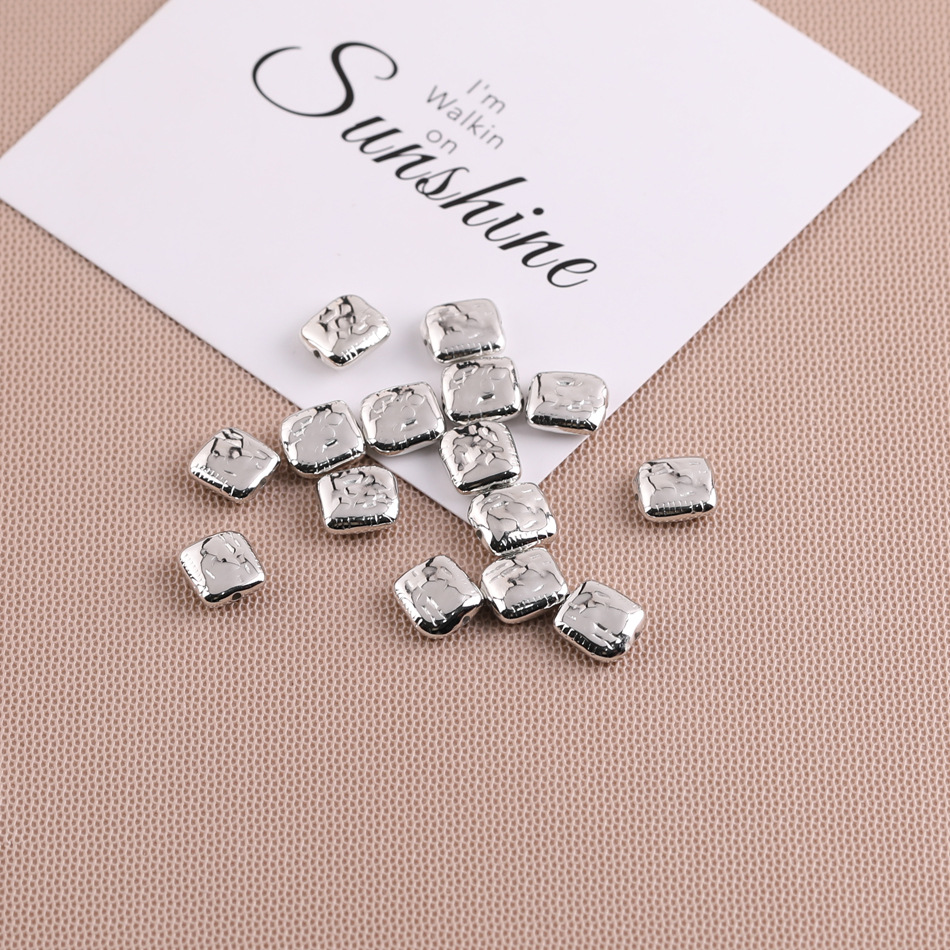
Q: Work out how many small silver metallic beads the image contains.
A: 15